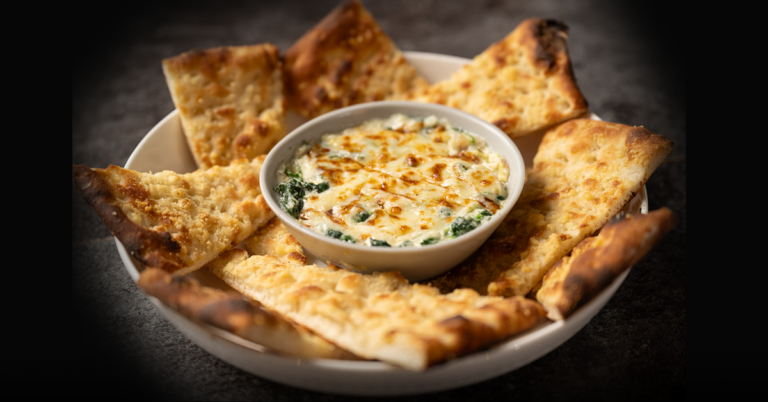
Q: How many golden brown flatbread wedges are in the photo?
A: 8